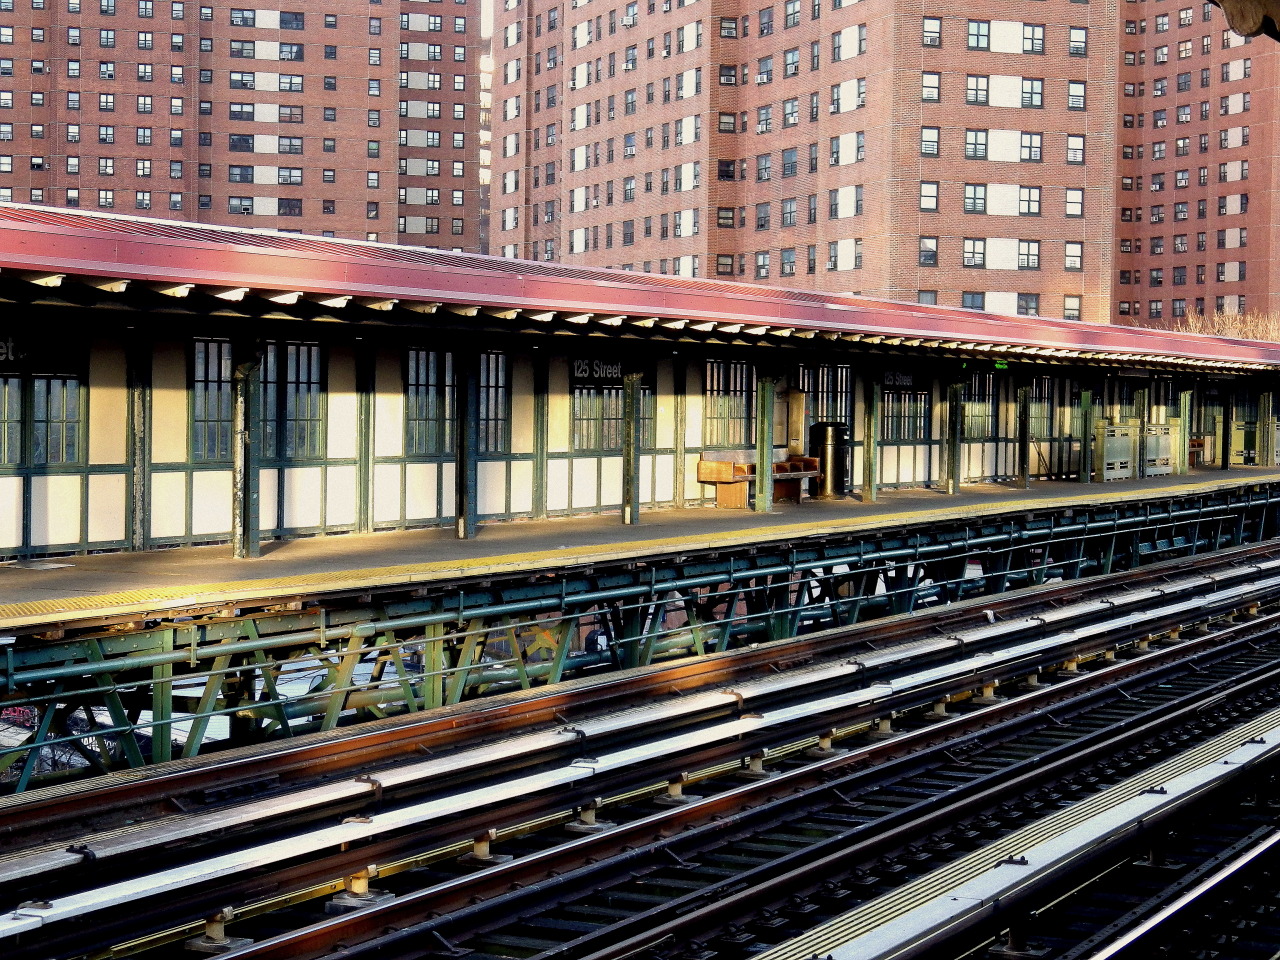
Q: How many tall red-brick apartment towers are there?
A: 3